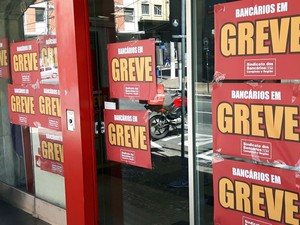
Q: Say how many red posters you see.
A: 11